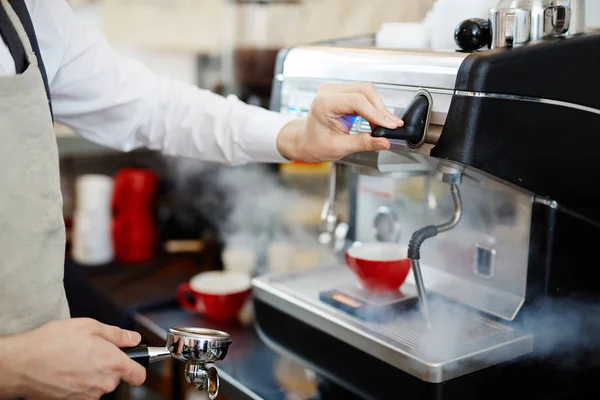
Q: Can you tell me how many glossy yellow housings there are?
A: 0